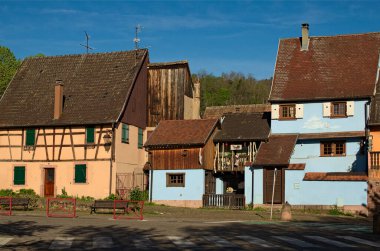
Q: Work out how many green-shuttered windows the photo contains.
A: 6